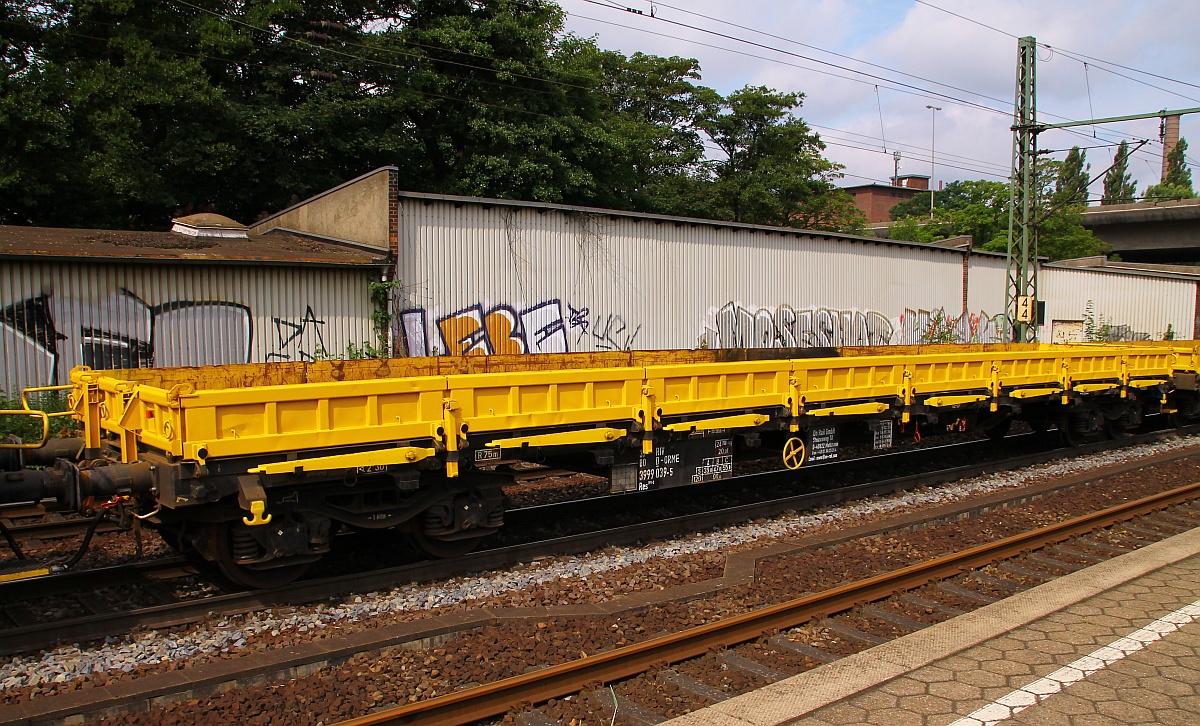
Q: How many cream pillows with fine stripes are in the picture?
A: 0